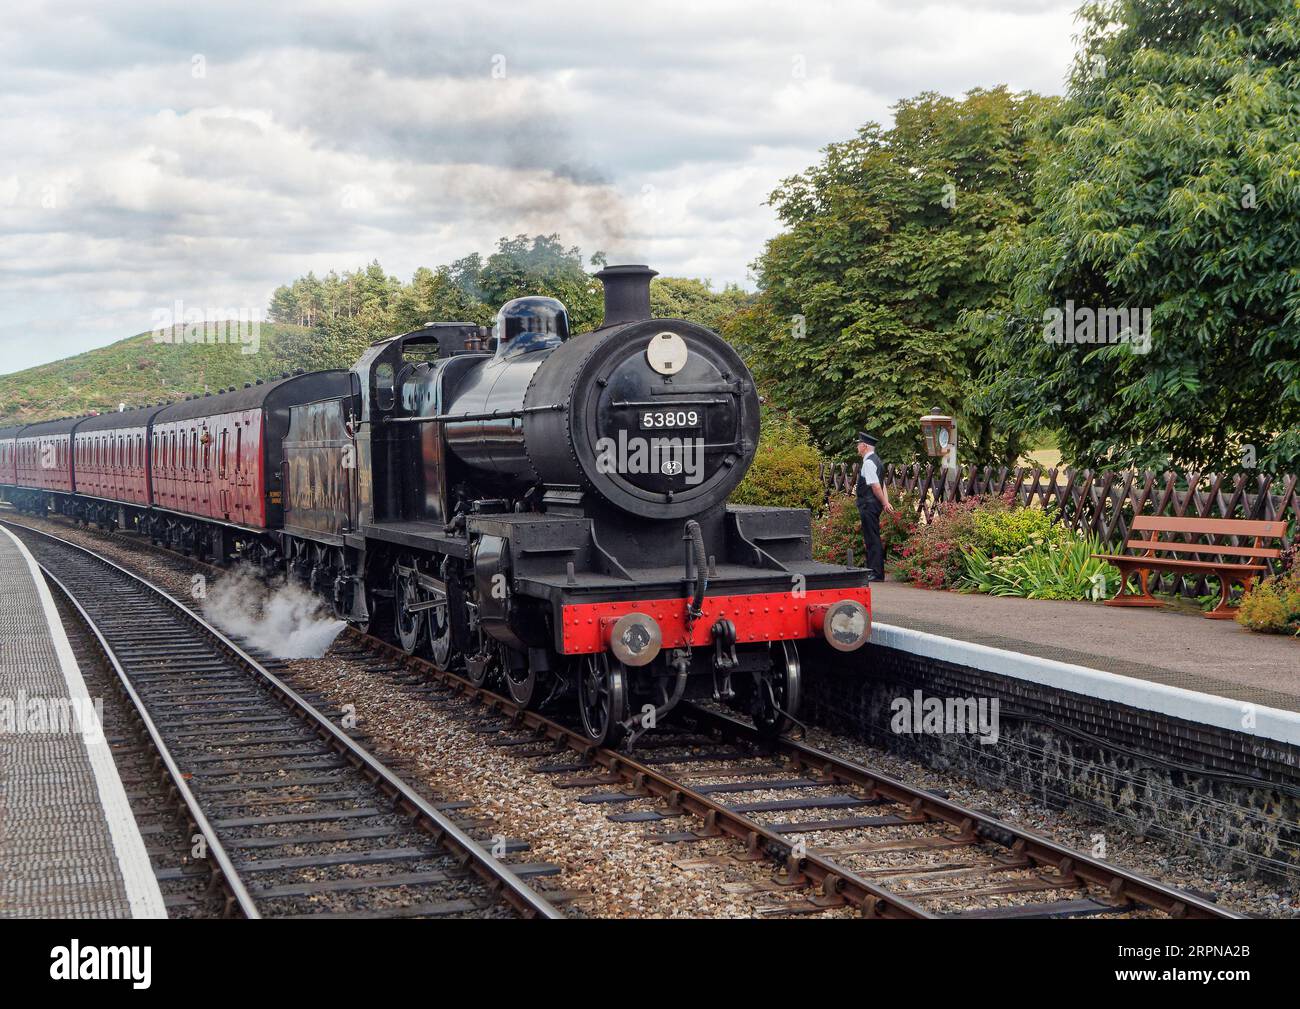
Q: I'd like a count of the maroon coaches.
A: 4